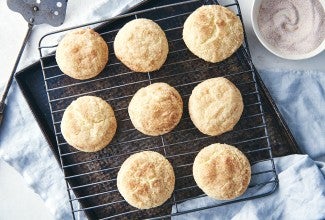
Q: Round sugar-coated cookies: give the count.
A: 8